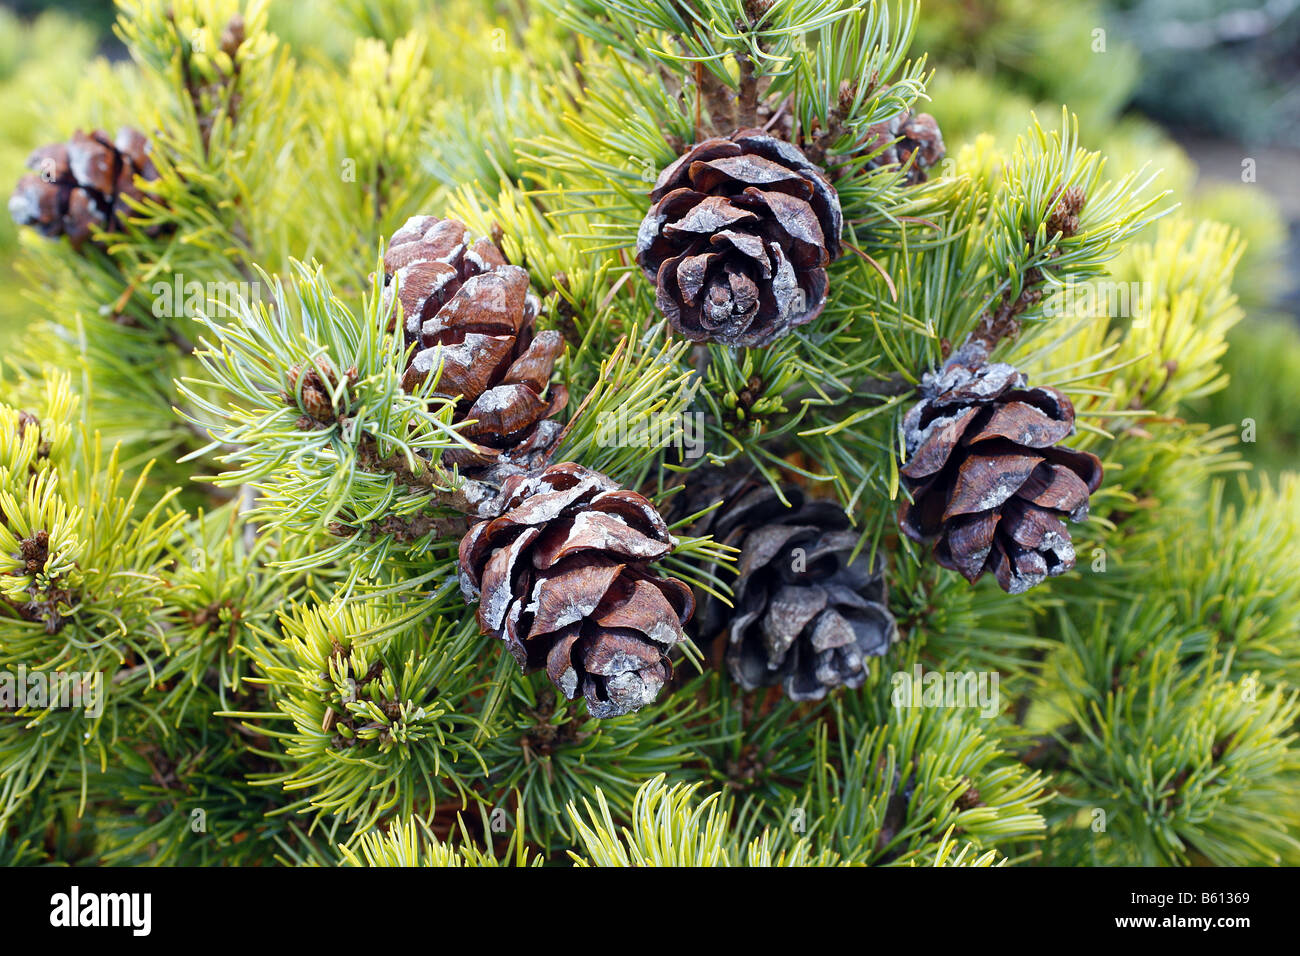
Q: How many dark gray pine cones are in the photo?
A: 1